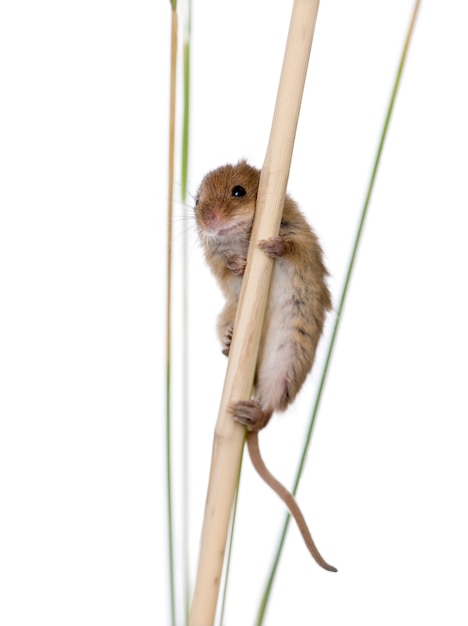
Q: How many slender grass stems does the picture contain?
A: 4